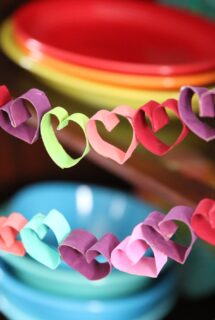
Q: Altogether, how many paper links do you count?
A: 12